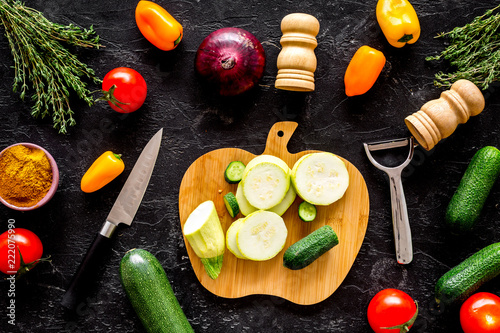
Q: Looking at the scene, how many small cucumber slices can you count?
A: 3